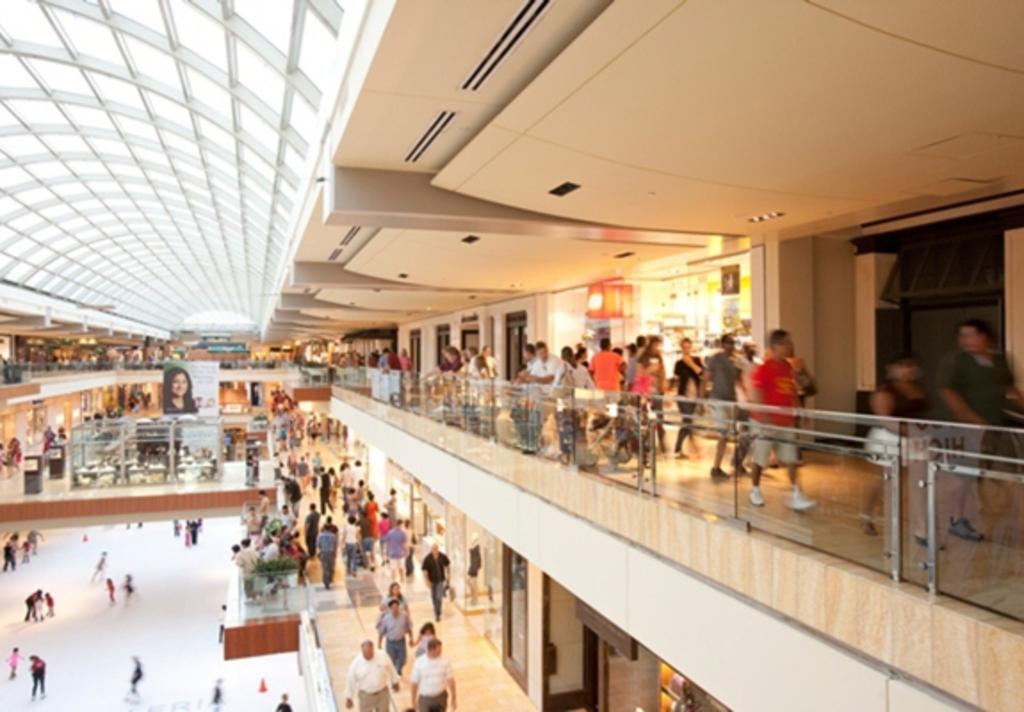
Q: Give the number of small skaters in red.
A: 3